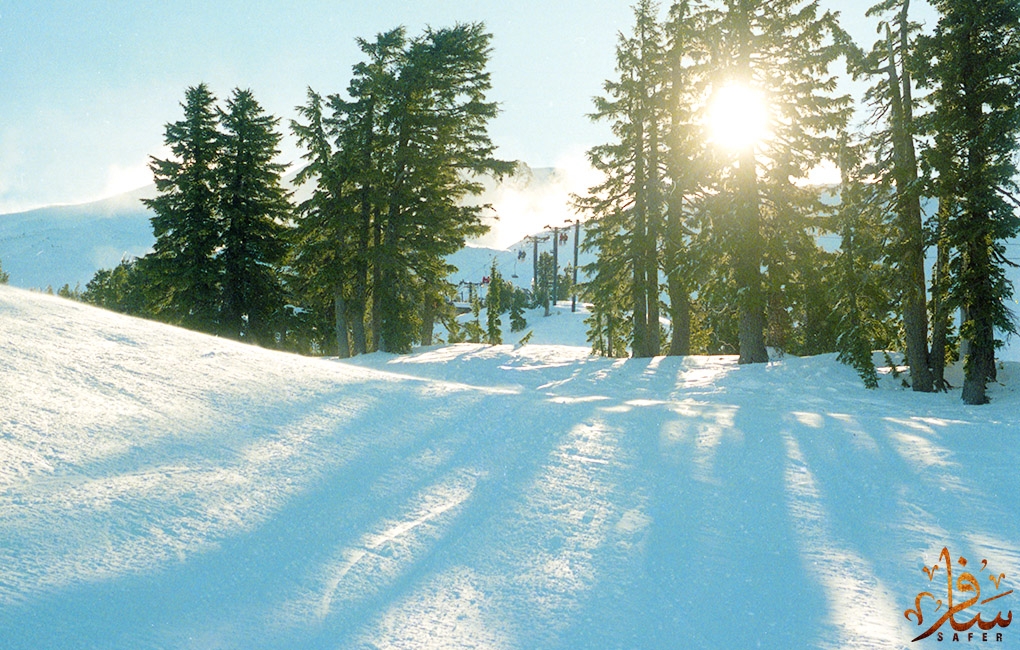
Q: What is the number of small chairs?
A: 4